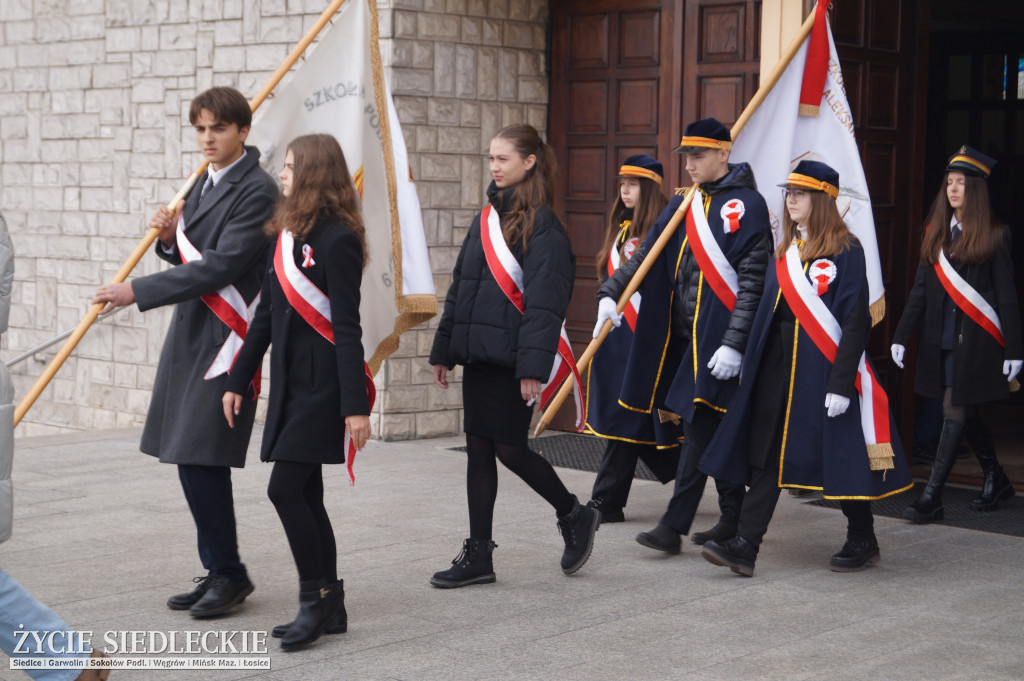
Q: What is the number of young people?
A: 7